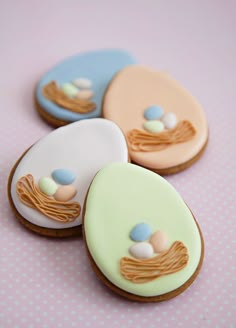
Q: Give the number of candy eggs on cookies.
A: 12